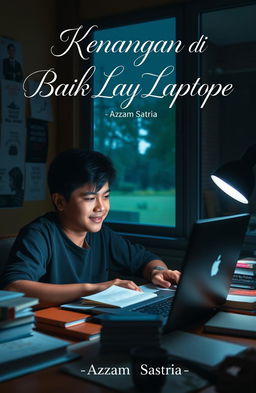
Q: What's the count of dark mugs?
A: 1